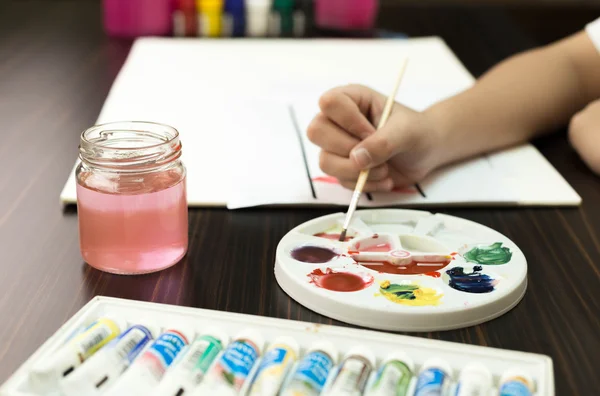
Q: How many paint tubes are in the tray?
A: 12